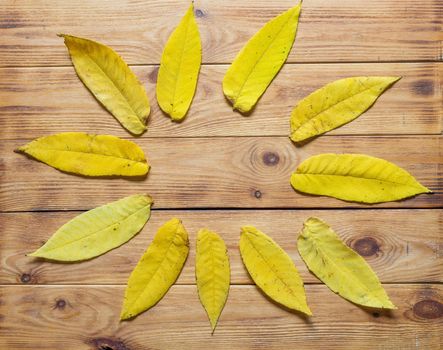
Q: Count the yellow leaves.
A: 11